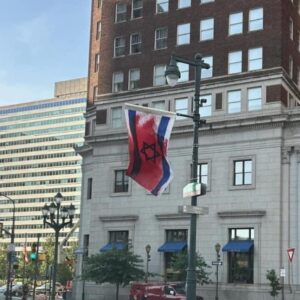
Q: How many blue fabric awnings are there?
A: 3